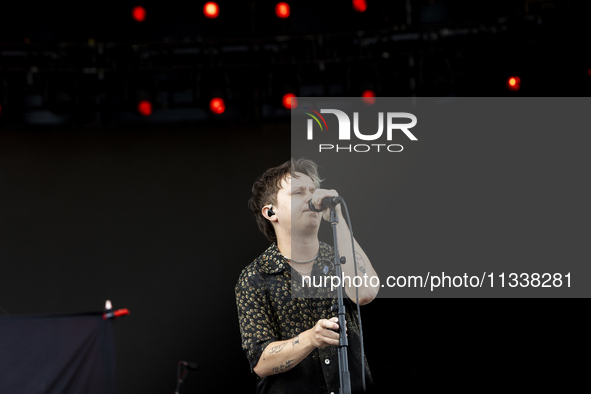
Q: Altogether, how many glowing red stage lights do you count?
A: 9